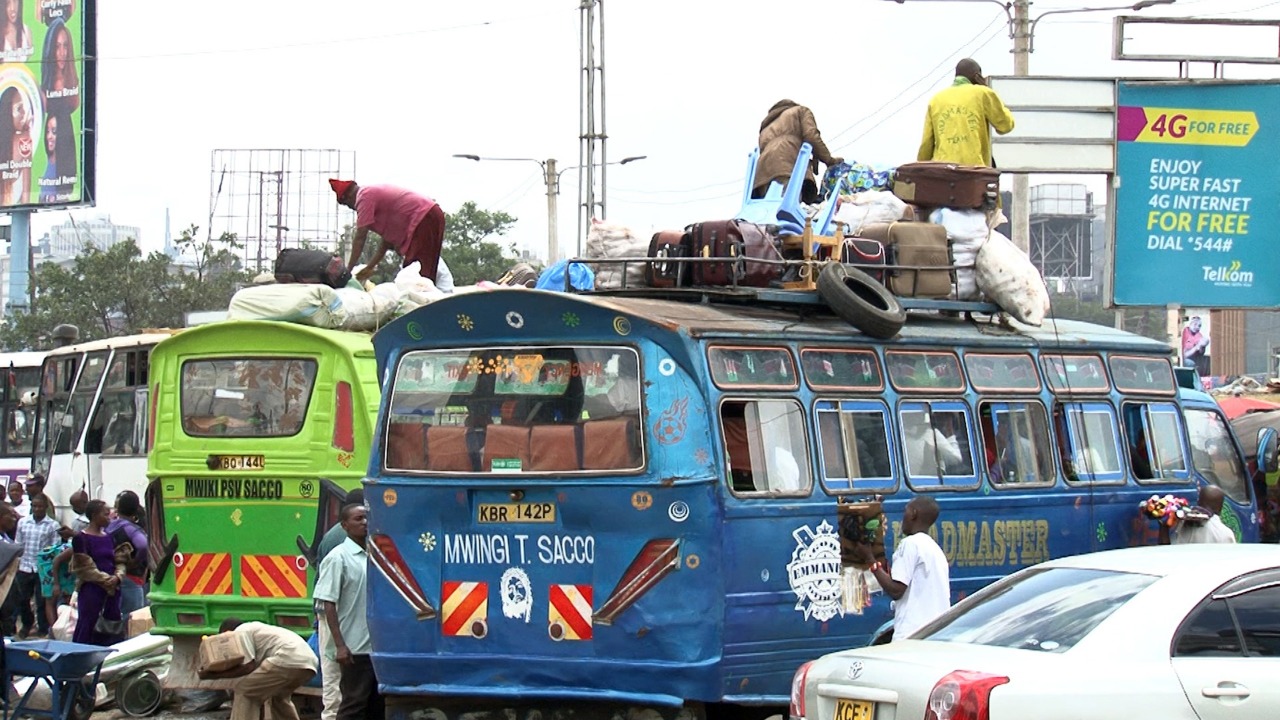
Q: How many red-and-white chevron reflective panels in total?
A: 2